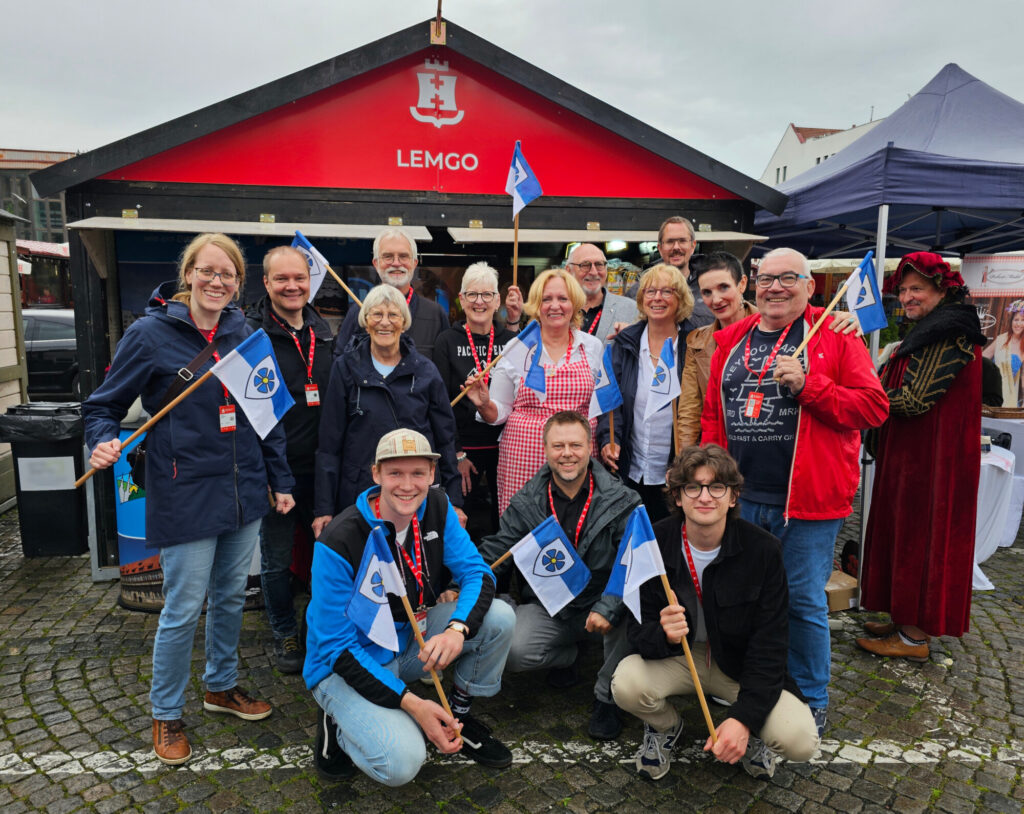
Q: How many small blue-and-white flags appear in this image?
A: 10